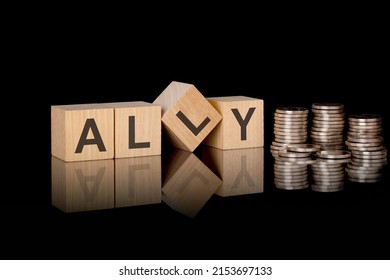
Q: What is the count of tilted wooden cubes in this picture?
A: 1